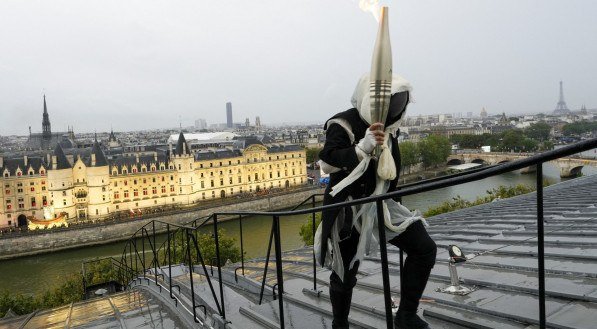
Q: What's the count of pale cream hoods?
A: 1